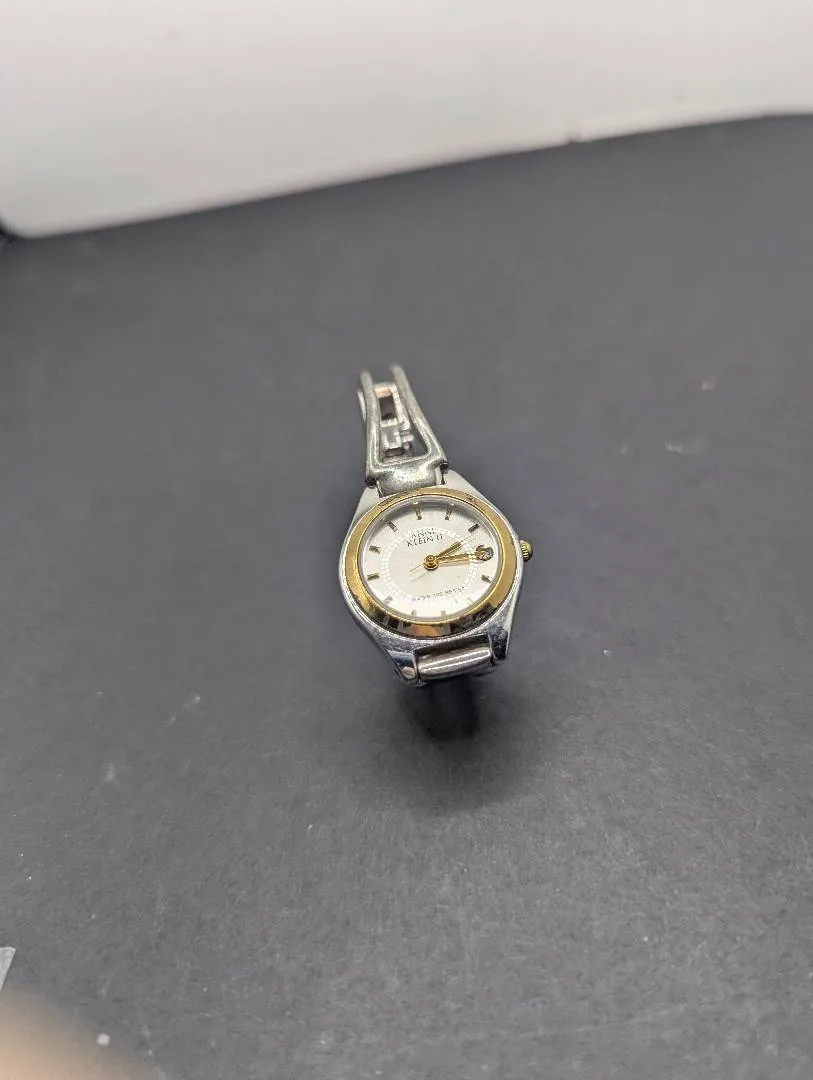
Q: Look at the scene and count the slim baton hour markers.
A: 11